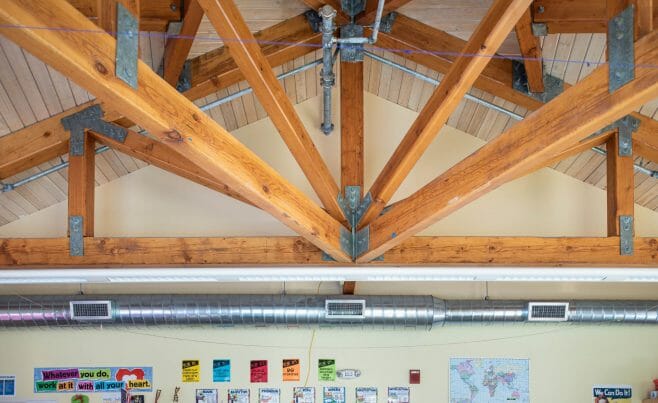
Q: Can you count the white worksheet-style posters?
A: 7